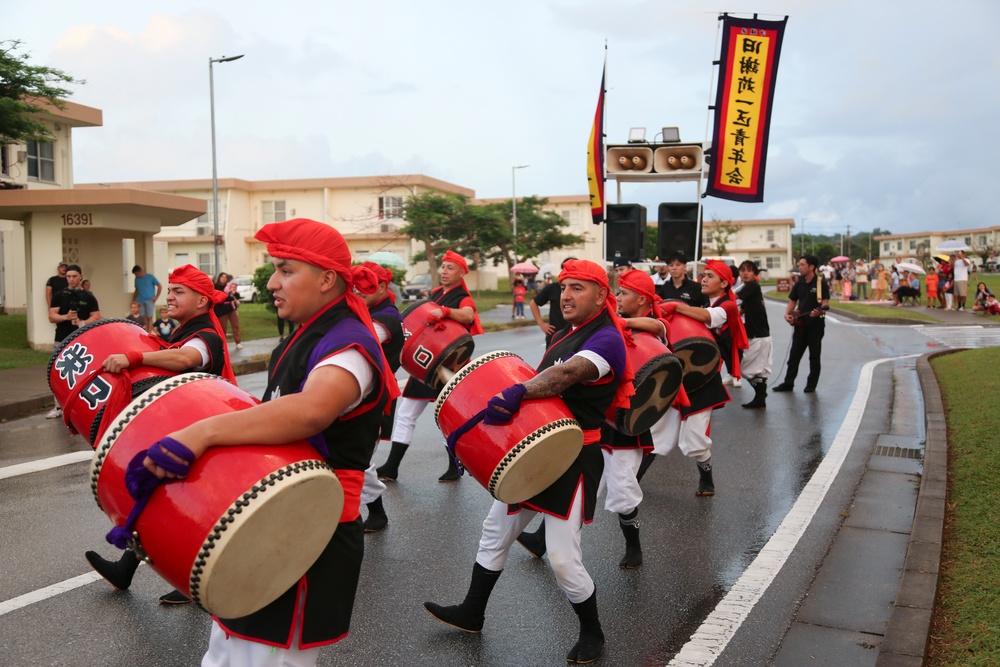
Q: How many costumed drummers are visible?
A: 7